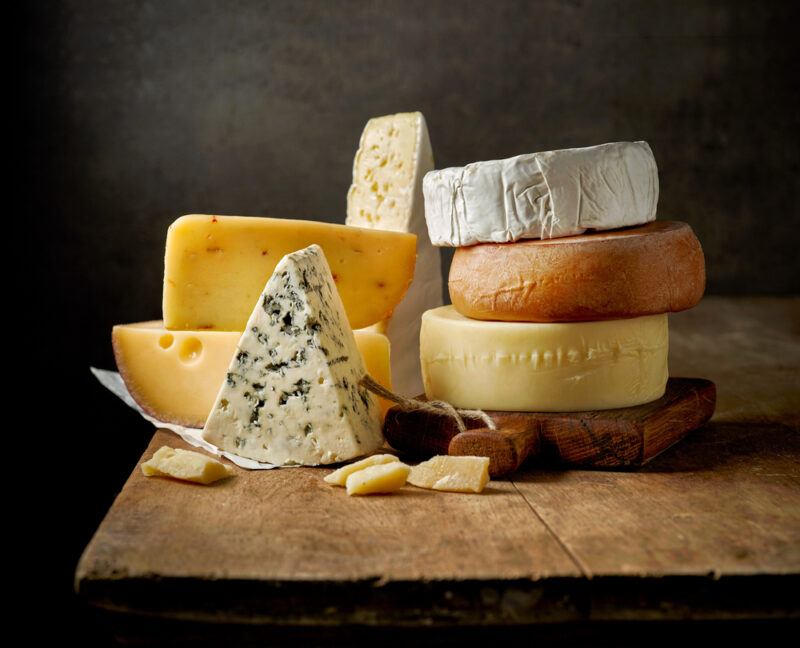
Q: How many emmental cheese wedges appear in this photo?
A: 1